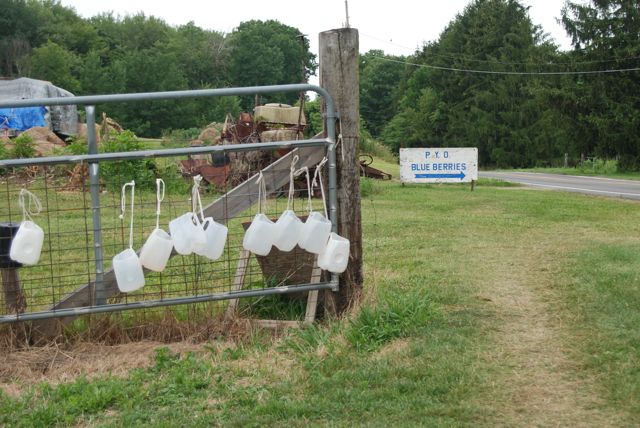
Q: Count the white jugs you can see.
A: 9